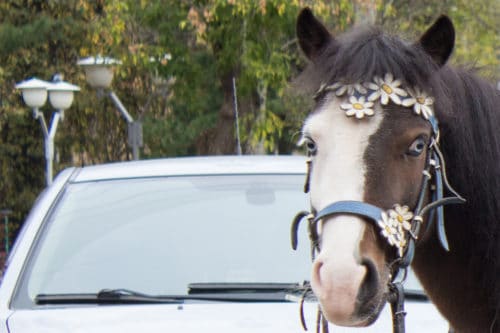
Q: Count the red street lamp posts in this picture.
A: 0